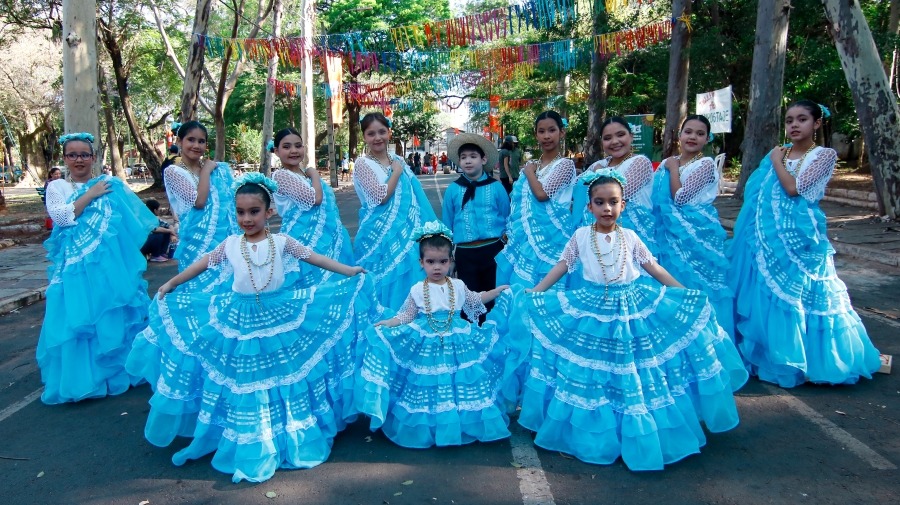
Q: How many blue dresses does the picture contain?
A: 11